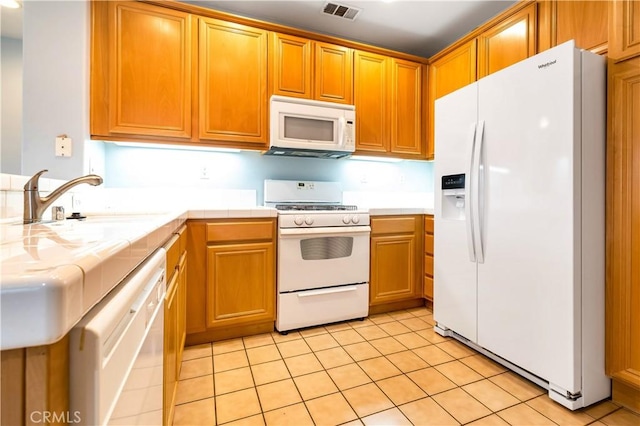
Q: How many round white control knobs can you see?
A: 4